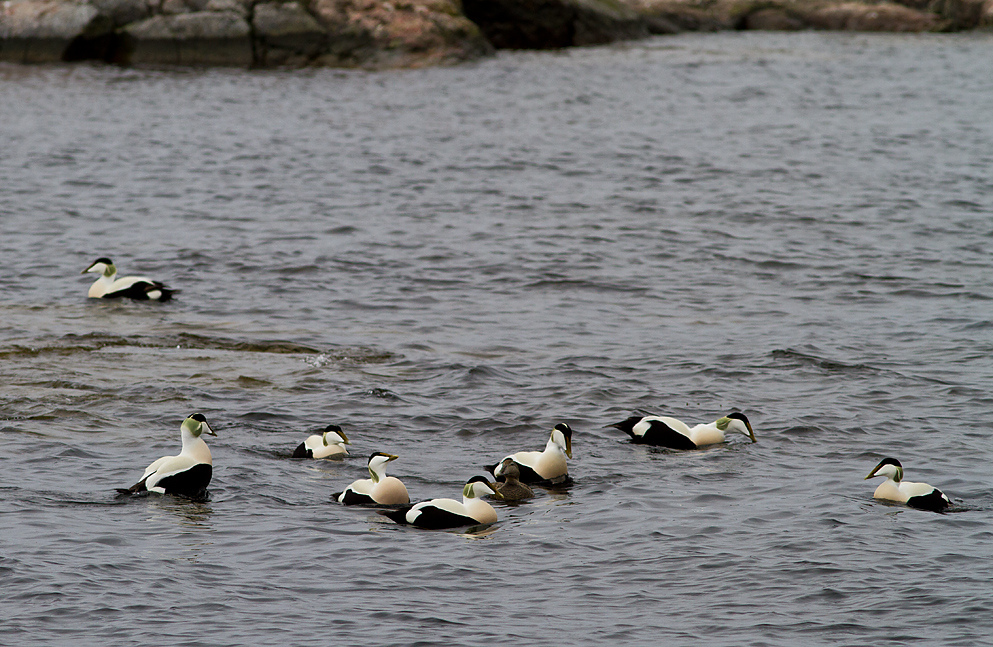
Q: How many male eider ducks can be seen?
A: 8